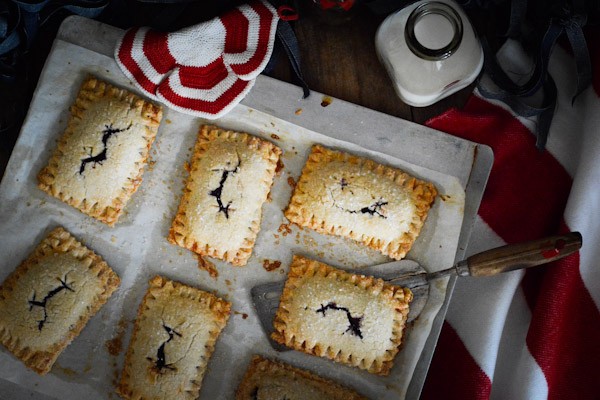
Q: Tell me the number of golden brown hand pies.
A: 7